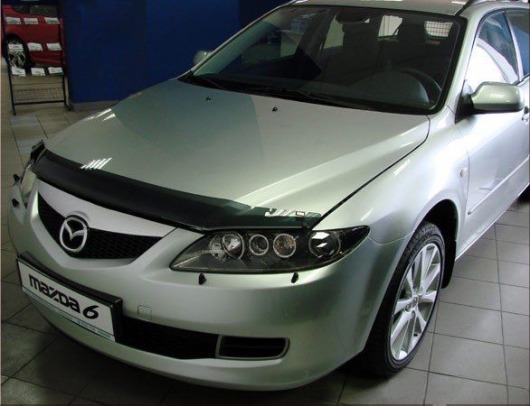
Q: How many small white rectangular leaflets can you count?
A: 9